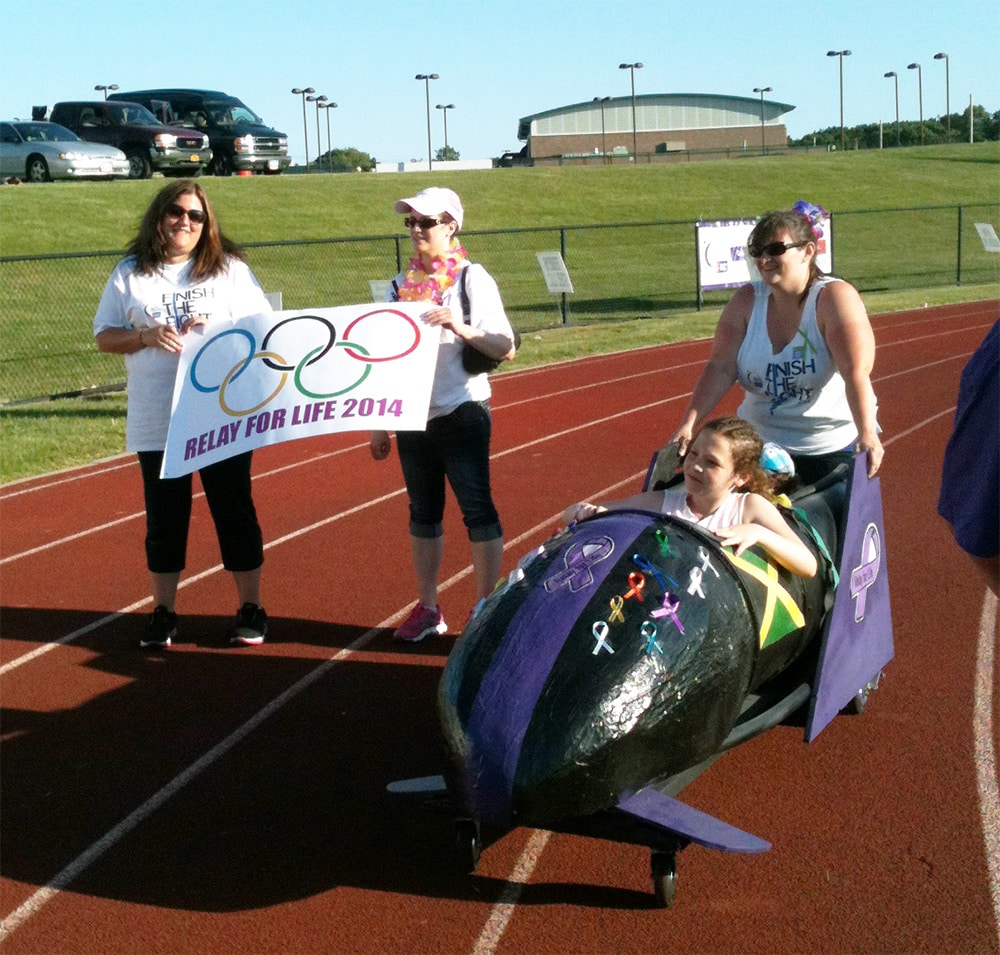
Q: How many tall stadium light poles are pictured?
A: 13